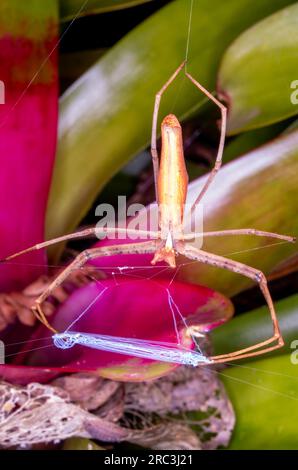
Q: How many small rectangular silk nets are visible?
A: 1